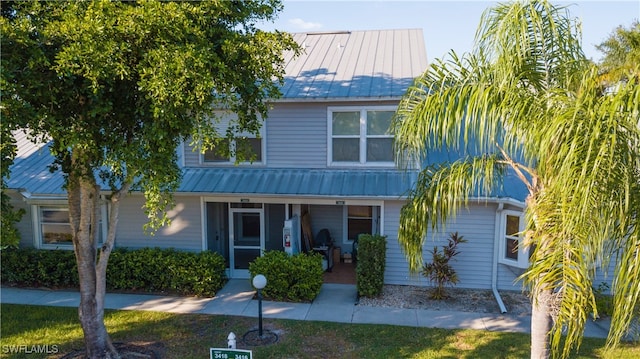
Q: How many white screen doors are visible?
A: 1